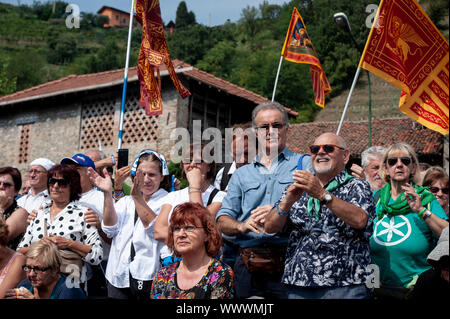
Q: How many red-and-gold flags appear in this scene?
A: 3